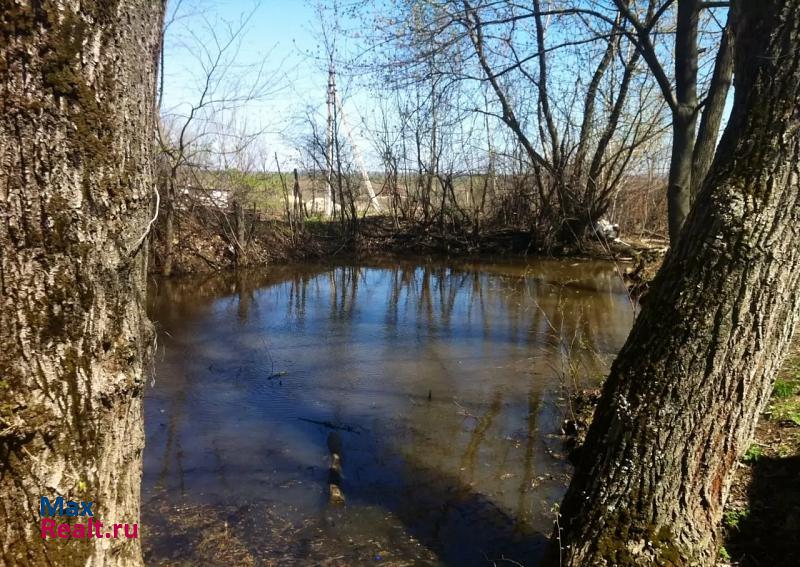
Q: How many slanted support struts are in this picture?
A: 1